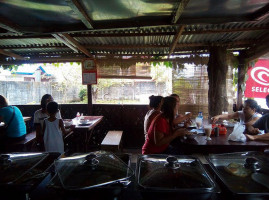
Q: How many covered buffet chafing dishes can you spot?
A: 4